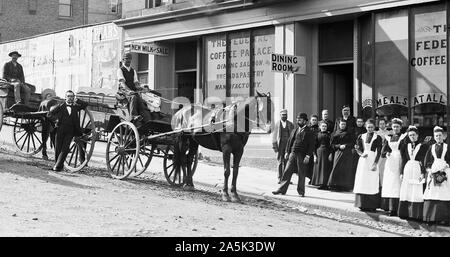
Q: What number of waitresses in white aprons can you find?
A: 4